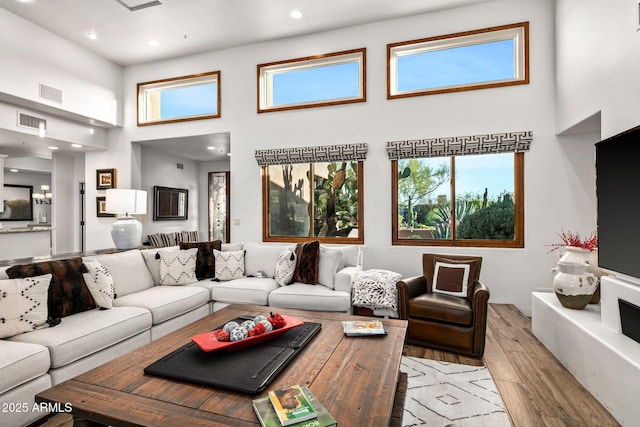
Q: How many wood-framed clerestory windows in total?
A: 3